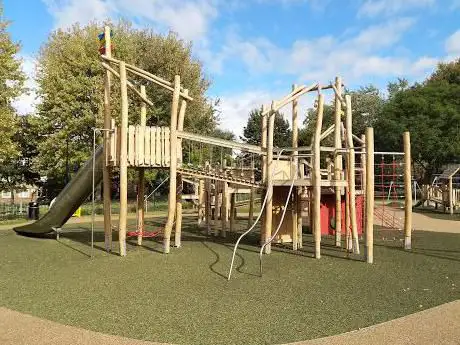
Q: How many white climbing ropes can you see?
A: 2